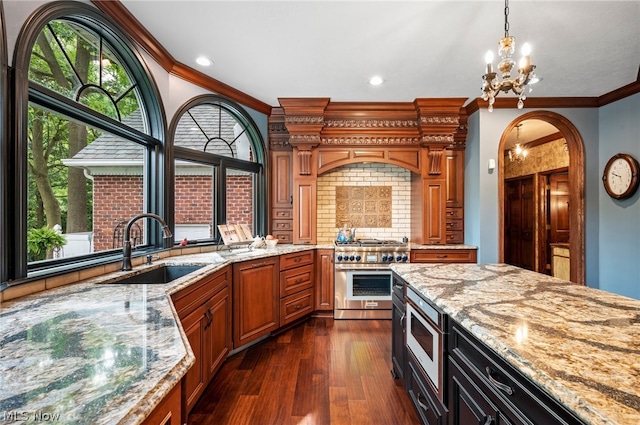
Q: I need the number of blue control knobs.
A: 8